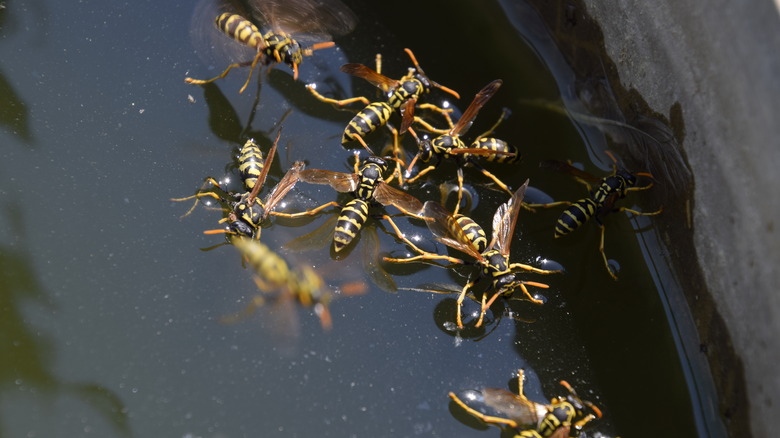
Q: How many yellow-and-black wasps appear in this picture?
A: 9